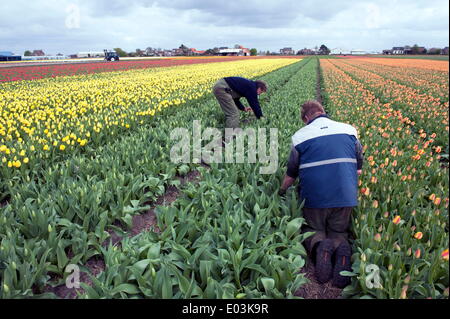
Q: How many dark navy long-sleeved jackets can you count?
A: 1